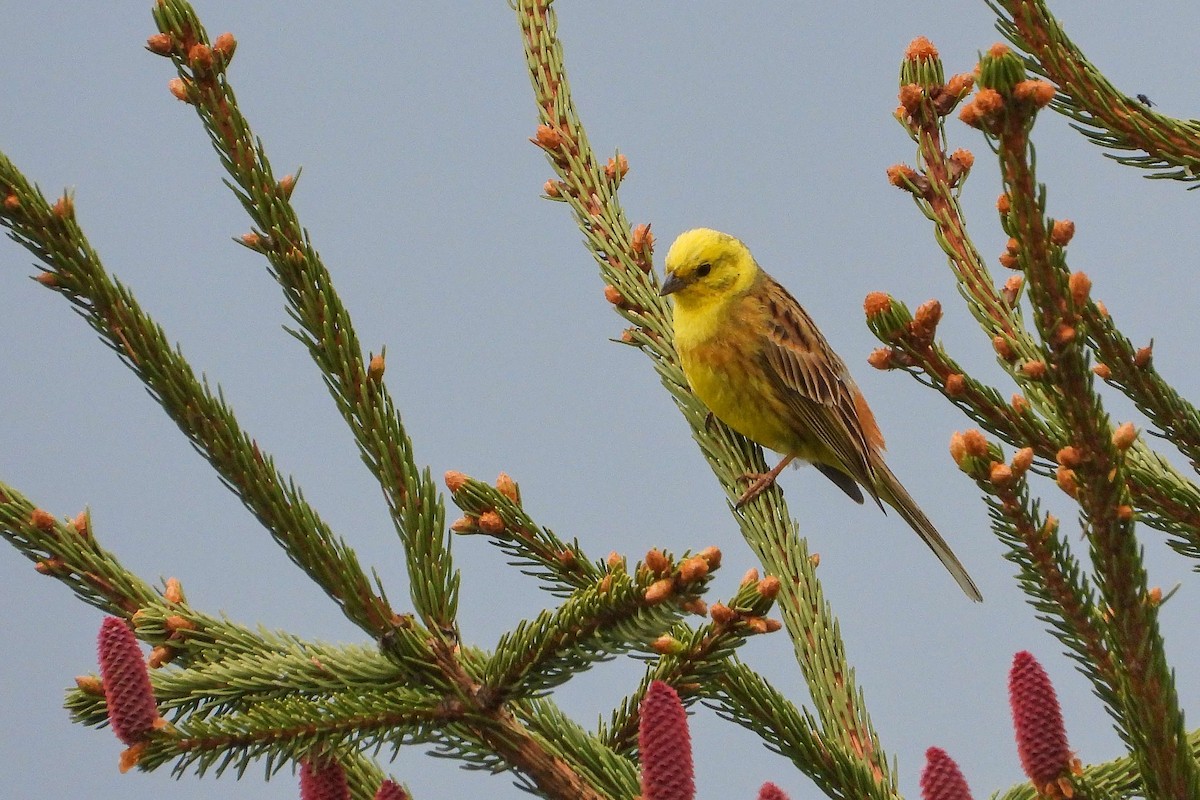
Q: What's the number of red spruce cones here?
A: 7